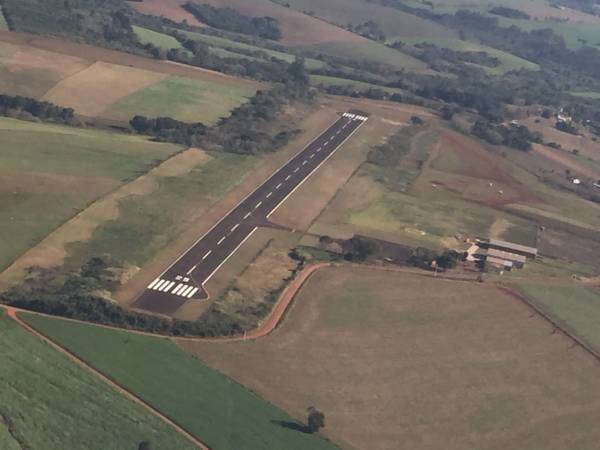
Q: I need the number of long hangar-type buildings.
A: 3